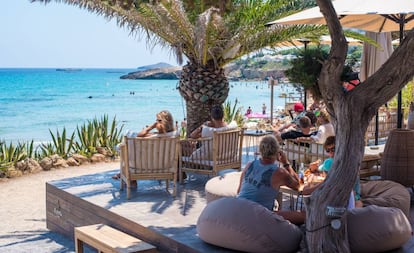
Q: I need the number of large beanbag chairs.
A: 4